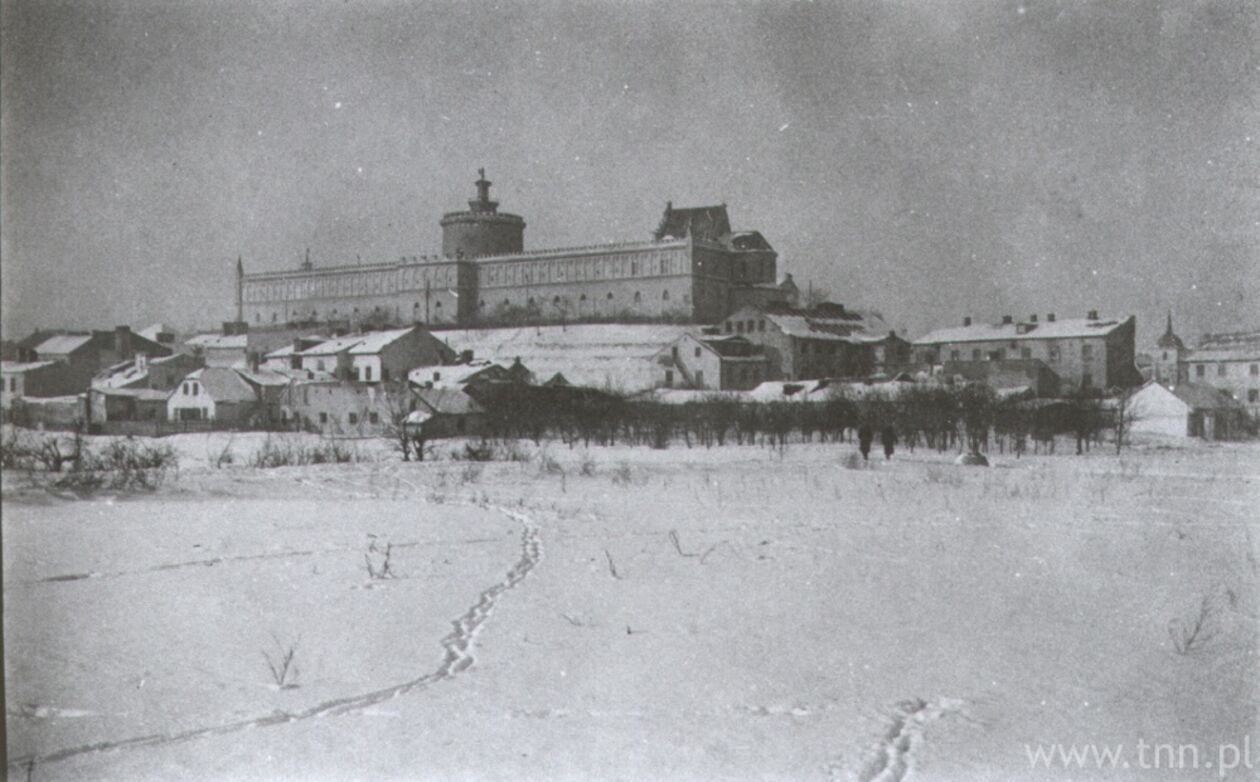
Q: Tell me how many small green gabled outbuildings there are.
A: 0